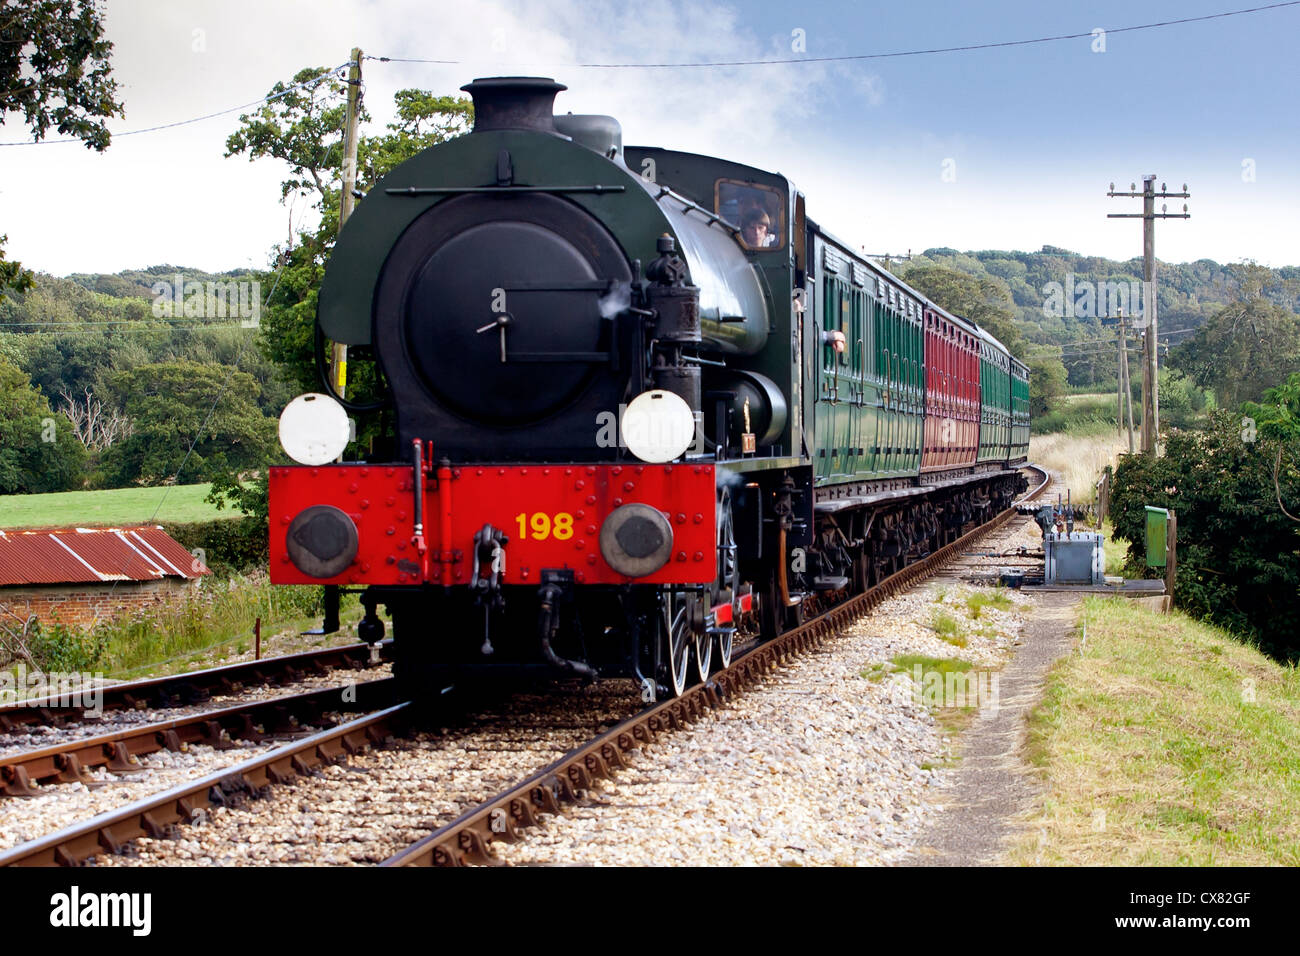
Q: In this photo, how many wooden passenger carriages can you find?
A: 4